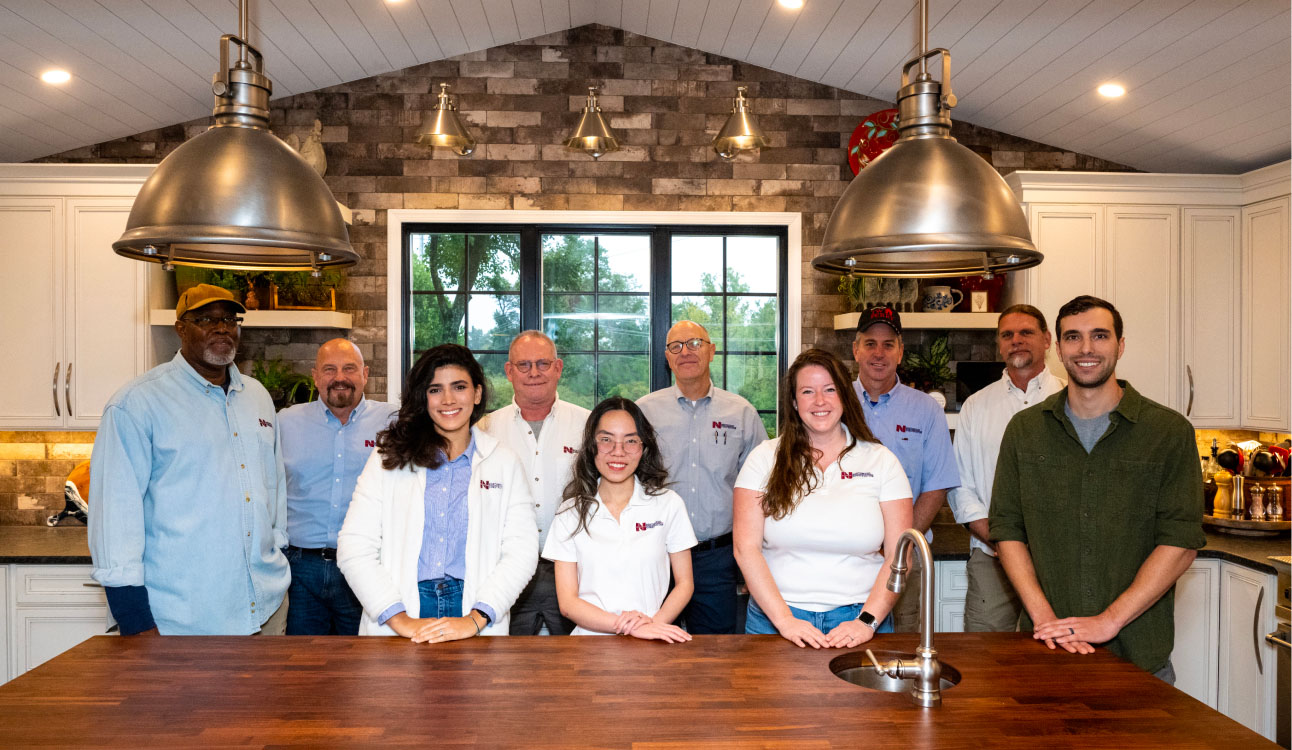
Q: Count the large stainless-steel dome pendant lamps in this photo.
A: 2